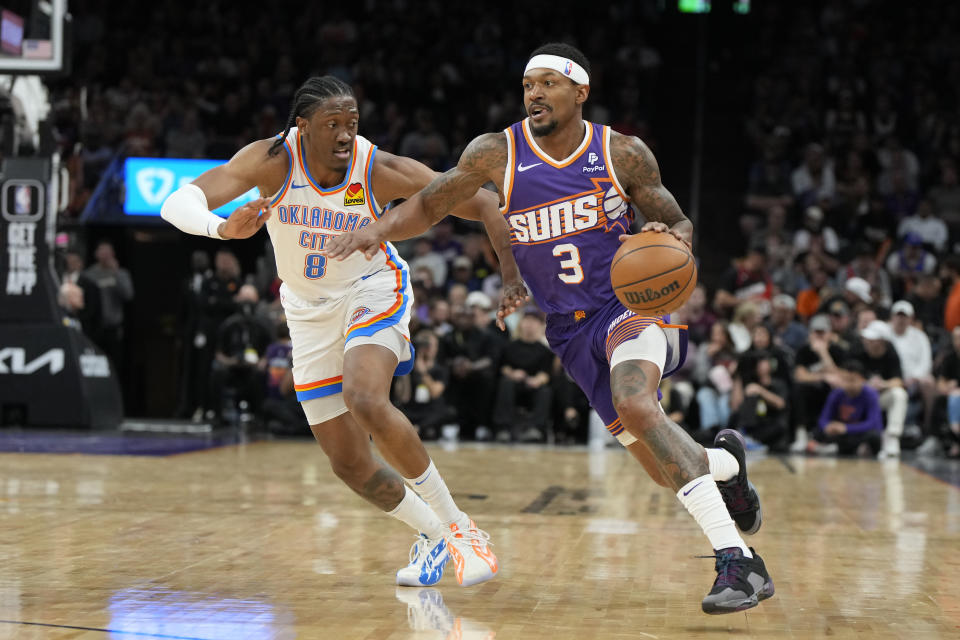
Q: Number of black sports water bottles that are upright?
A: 0